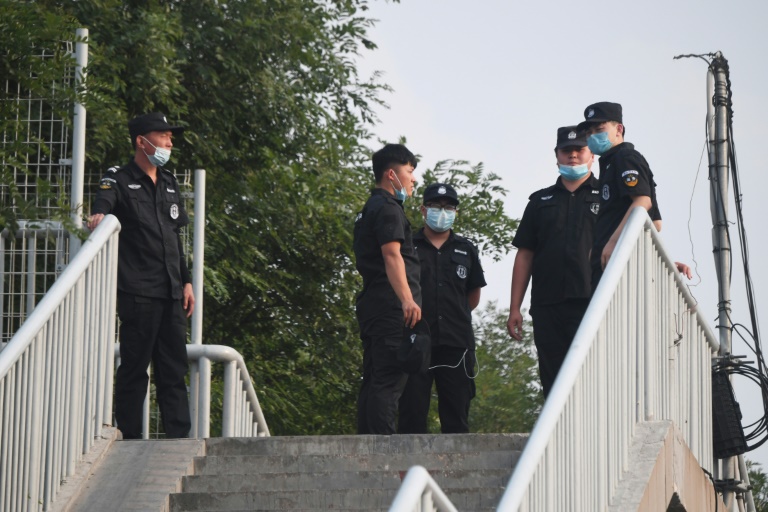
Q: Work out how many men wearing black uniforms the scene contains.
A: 5